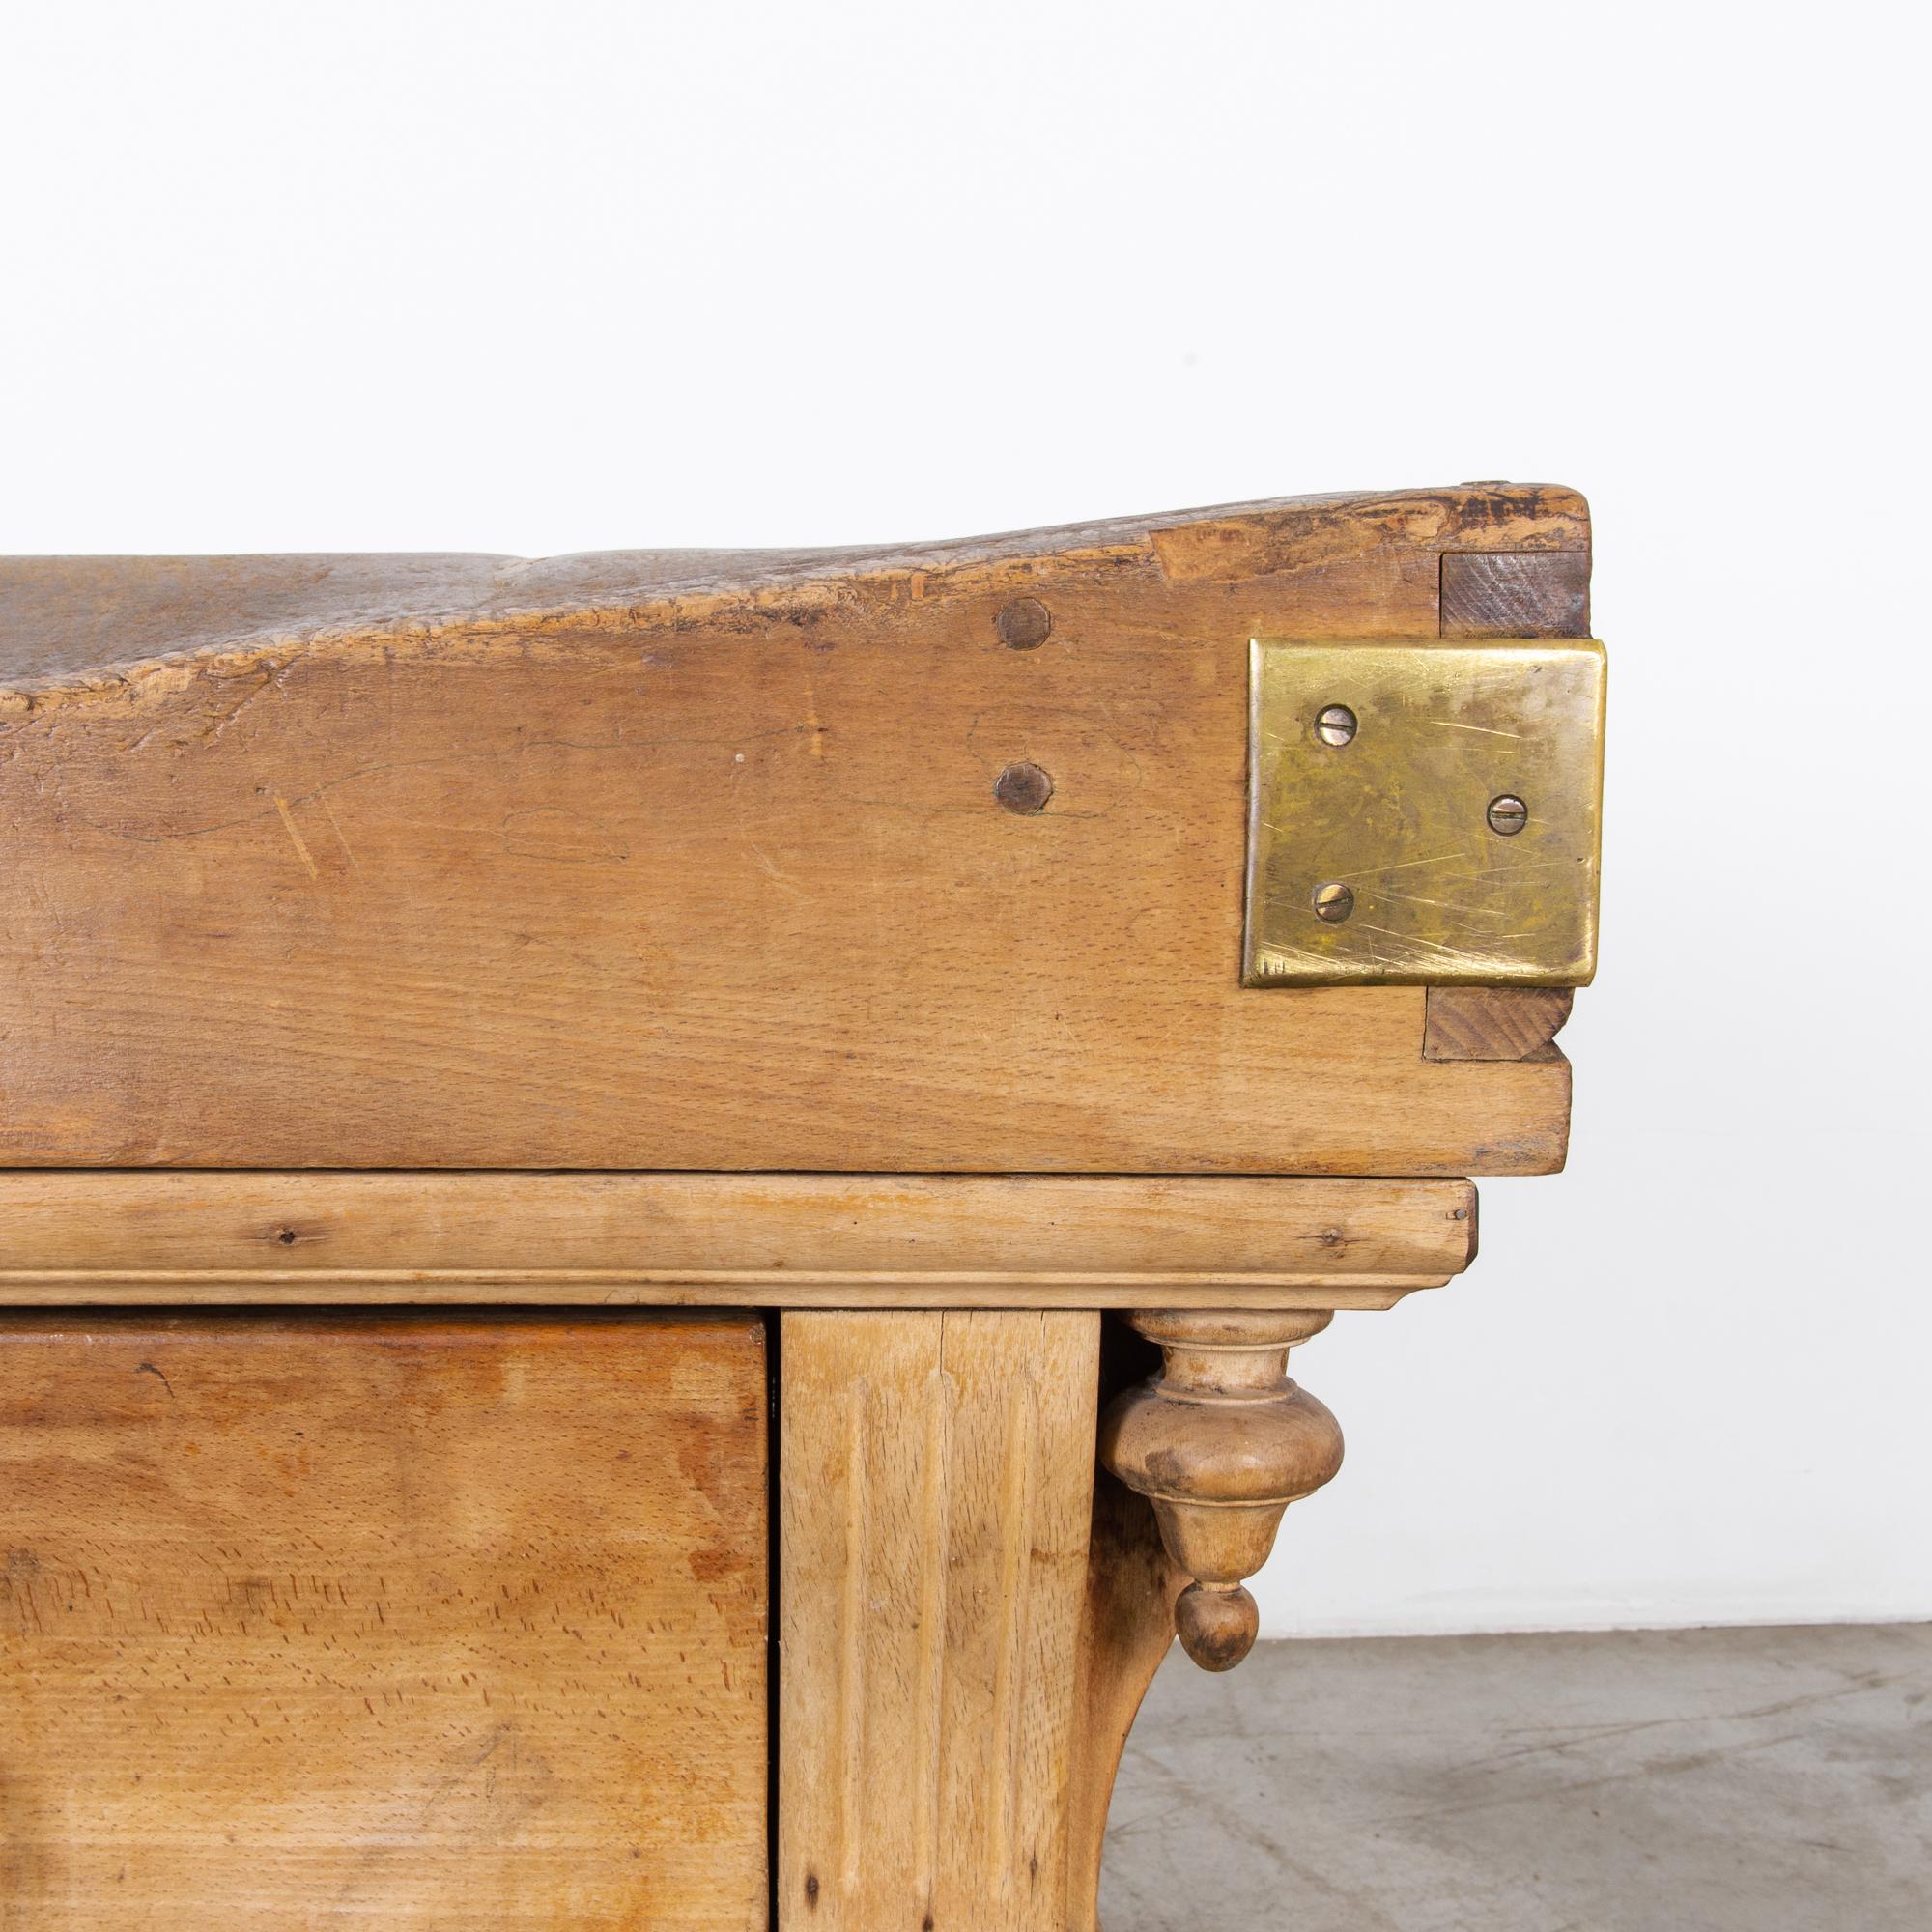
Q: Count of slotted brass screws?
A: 3